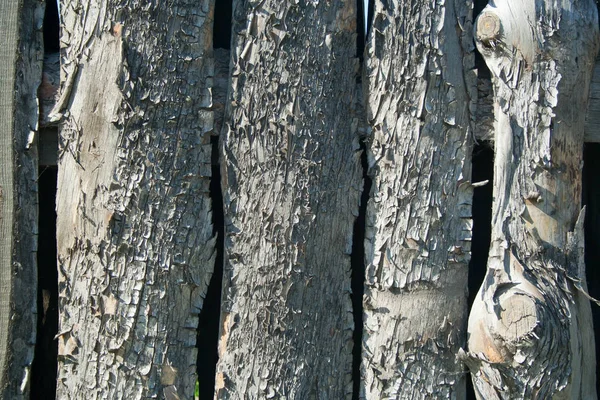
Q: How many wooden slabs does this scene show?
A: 5